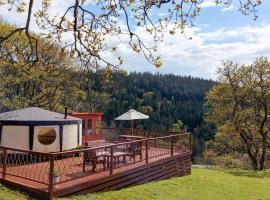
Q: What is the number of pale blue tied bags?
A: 0